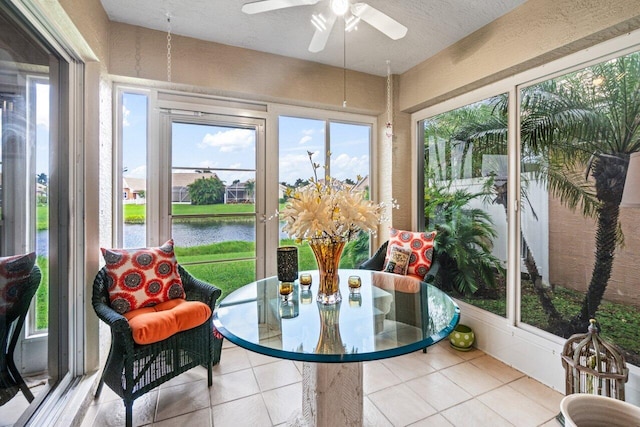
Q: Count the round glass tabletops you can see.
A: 1